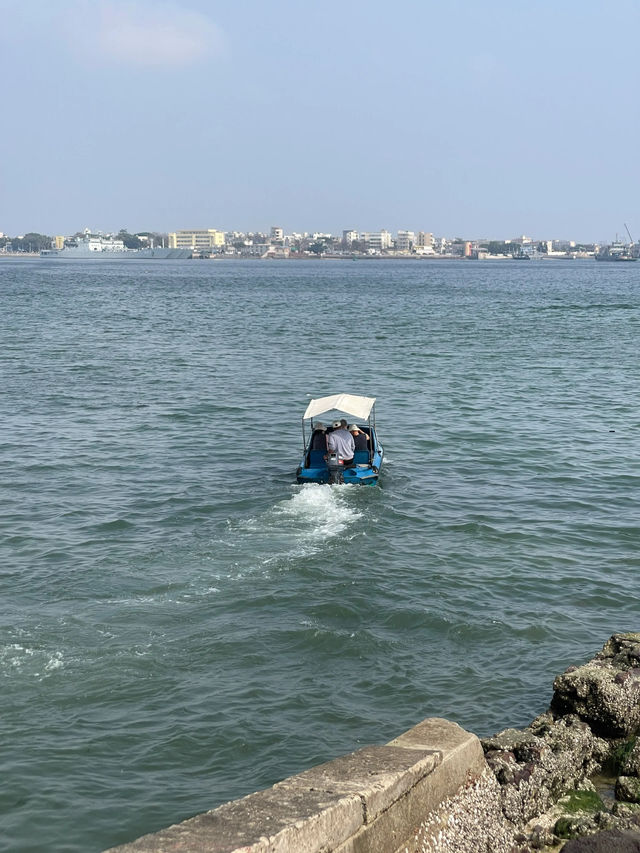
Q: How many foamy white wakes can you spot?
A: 1